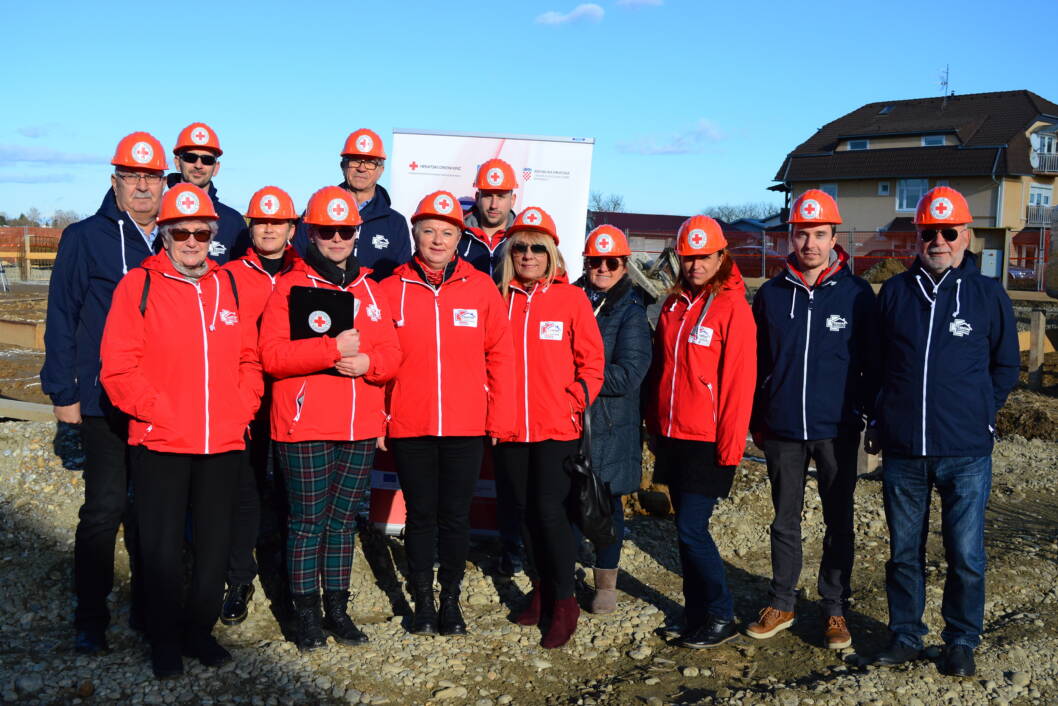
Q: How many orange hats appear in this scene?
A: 13